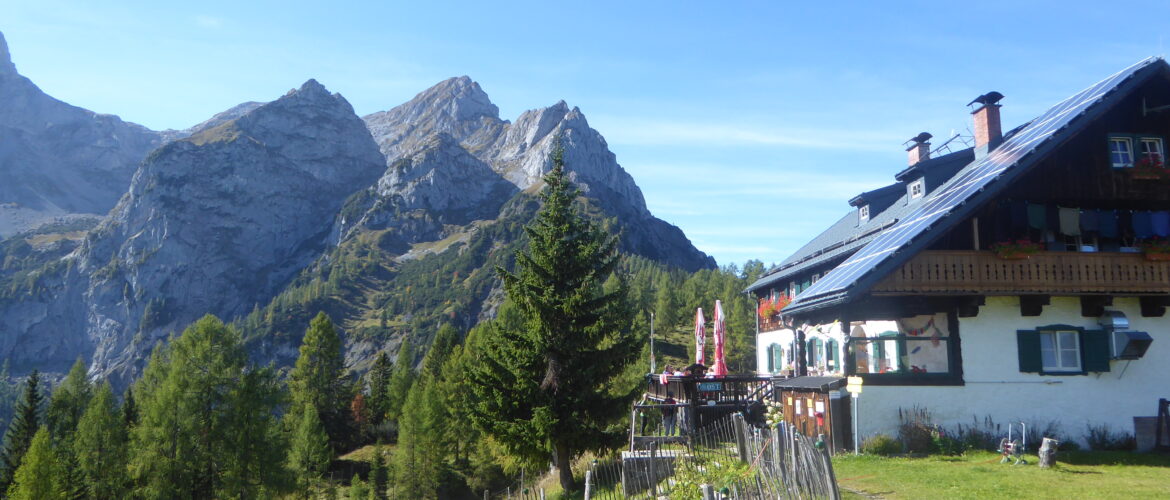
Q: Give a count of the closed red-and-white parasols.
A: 2